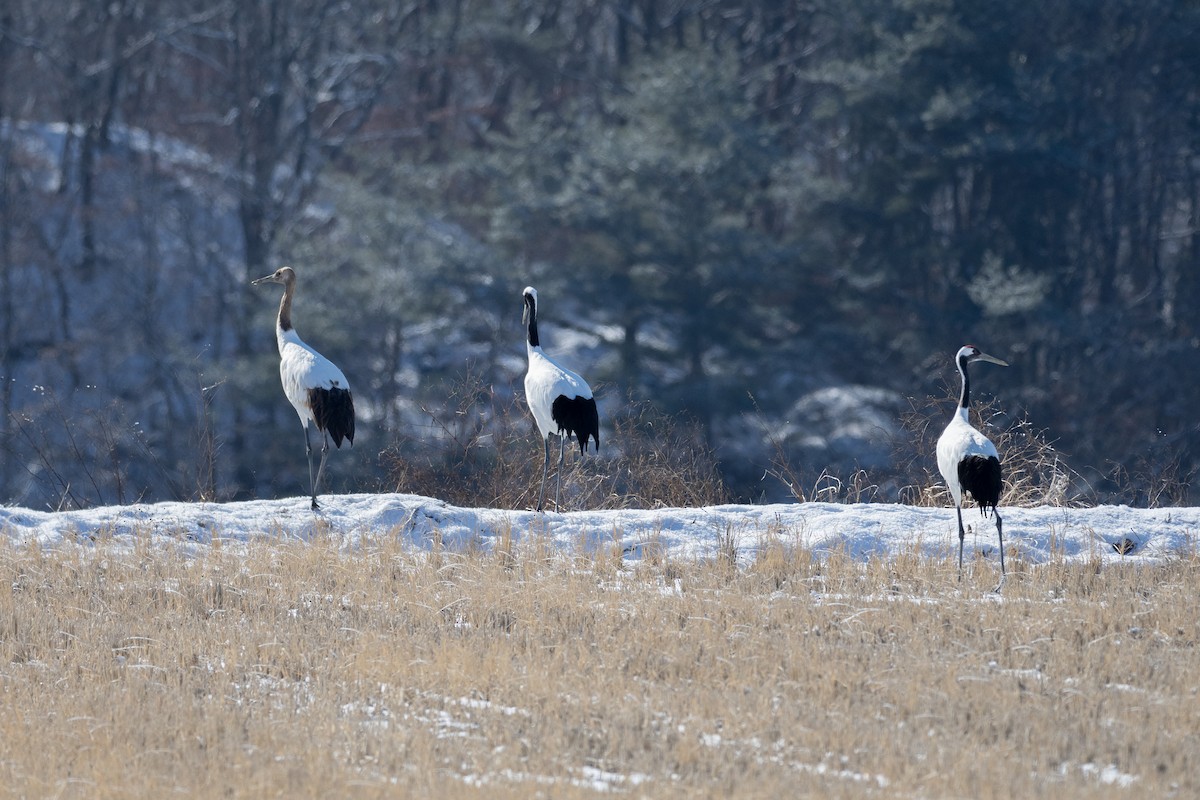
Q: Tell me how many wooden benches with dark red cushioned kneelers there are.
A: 0